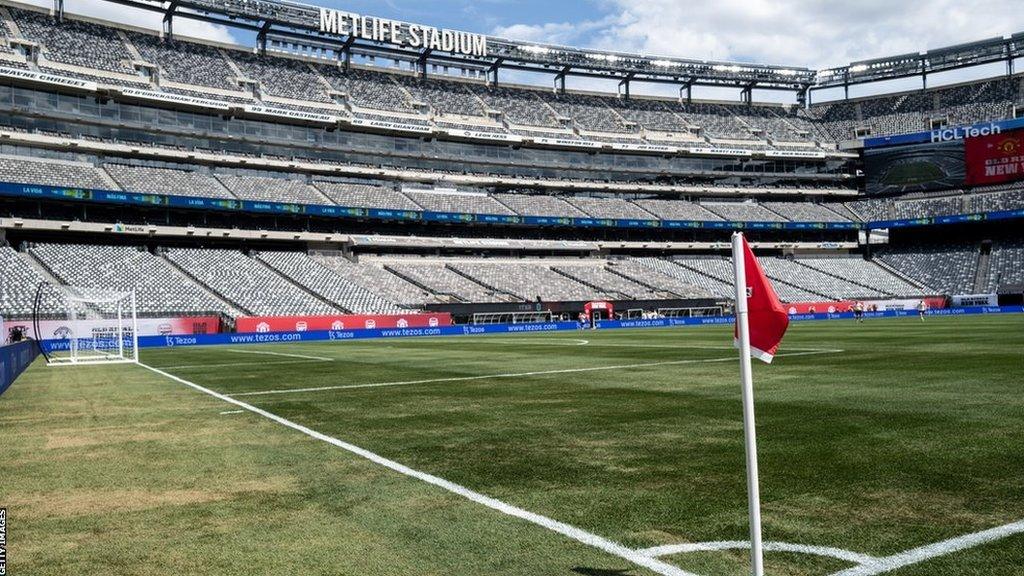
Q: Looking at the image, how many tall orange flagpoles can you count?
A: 0